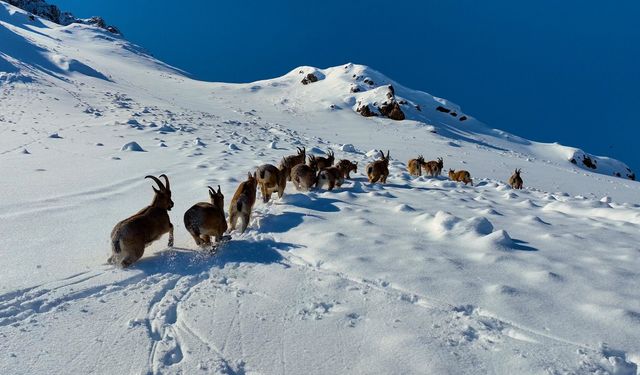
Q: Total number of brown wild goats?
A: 14